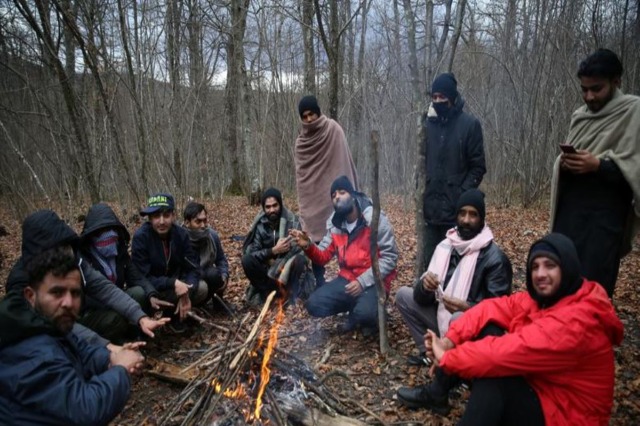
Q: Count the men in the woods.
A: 12